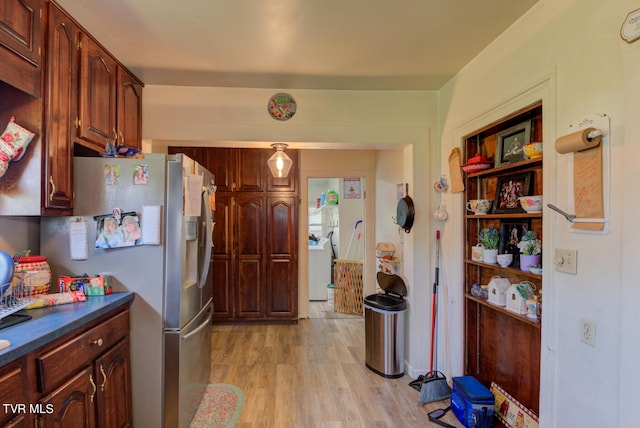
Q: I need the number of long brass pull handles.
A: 5